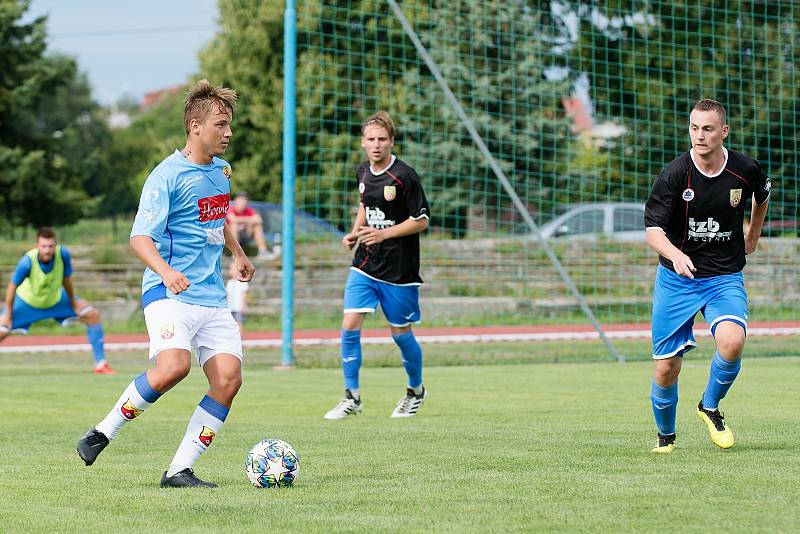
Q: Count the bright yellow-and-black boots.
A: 2